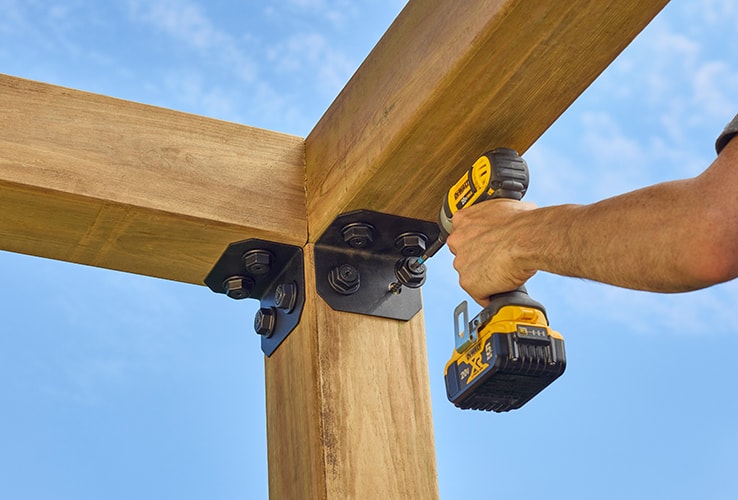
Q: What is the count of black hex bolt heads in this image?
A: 8